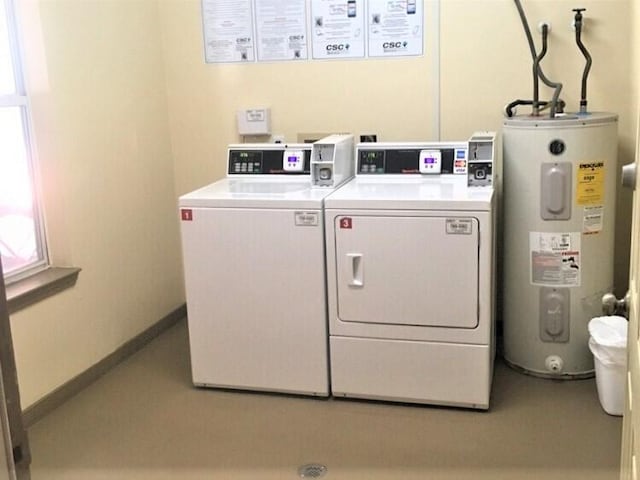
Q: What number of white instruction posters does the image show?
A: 4